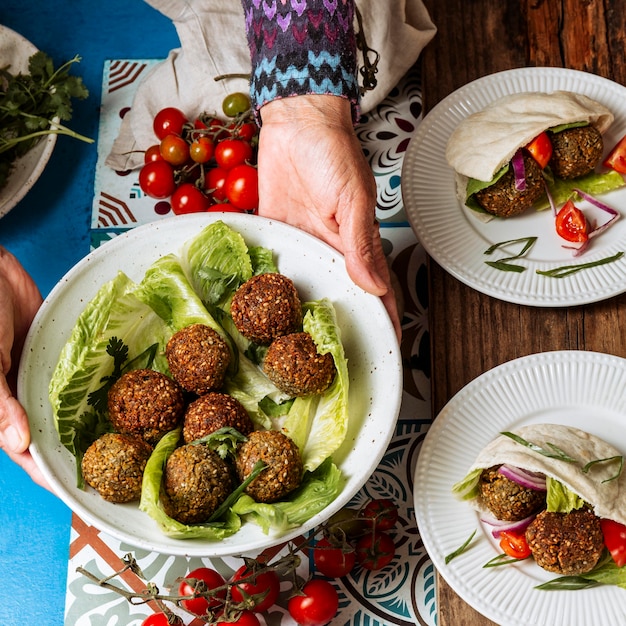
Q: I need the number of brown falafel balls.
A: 12